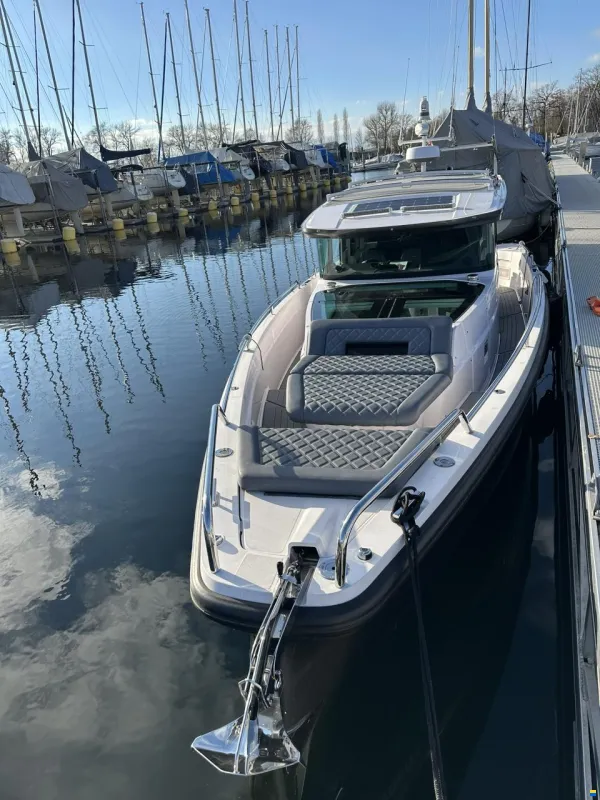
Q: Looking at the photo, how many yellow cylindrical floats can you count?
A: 15